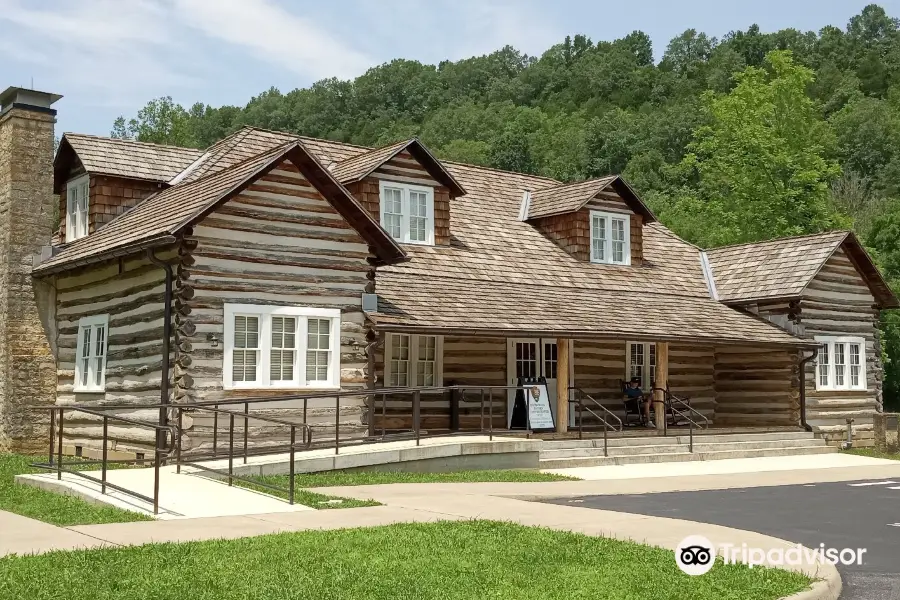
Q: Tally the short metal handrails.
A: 2